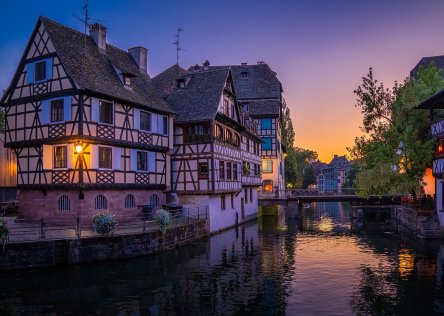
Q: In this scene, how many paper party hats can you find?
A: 0